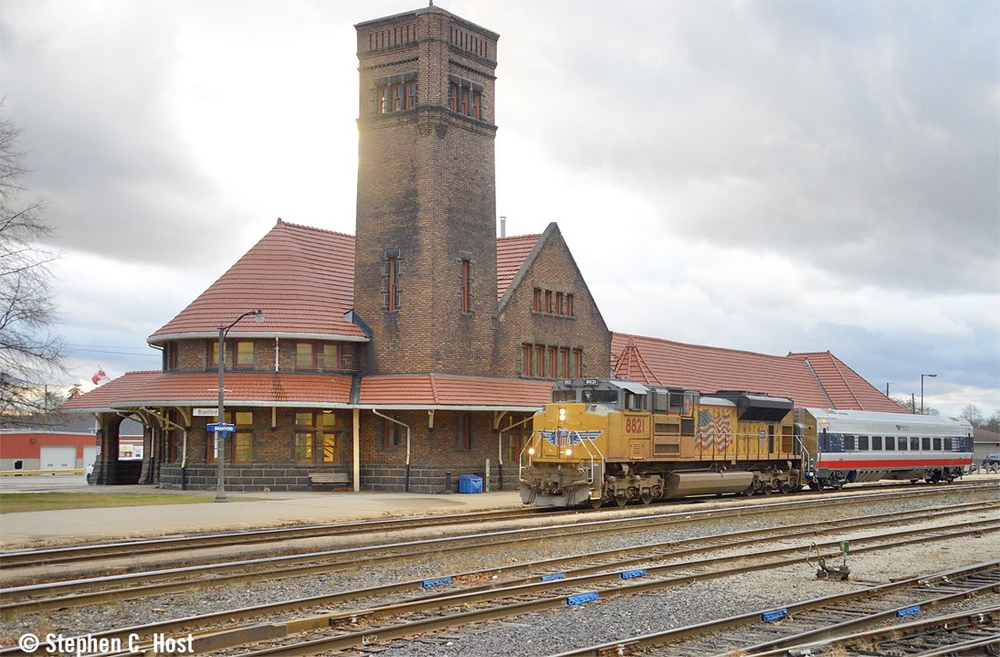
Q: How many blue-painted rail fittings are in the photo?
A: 6